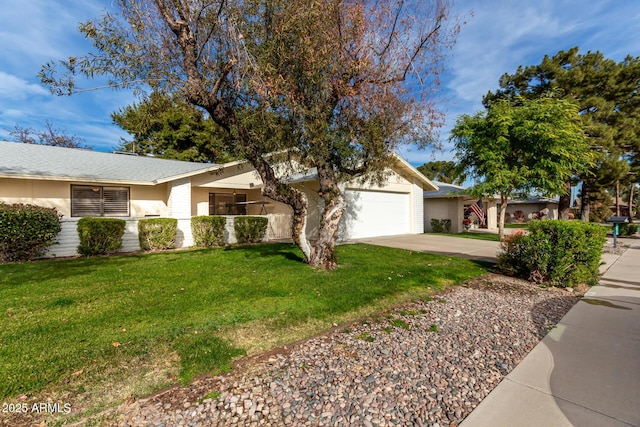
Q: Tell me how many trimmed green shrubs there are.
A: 6